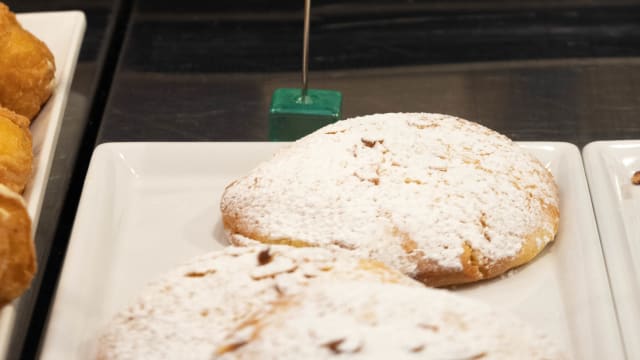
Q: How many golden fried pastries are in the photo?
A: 3